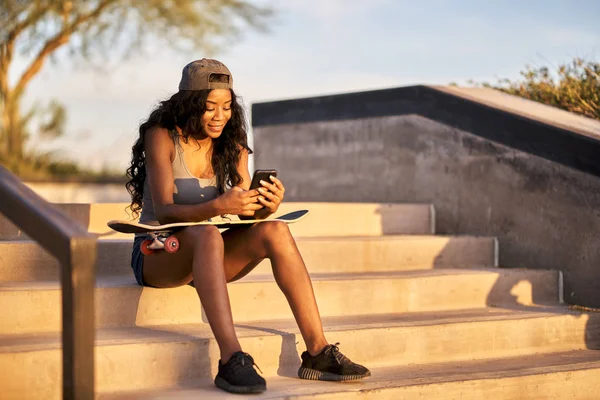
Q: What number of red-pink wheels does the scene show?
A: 2